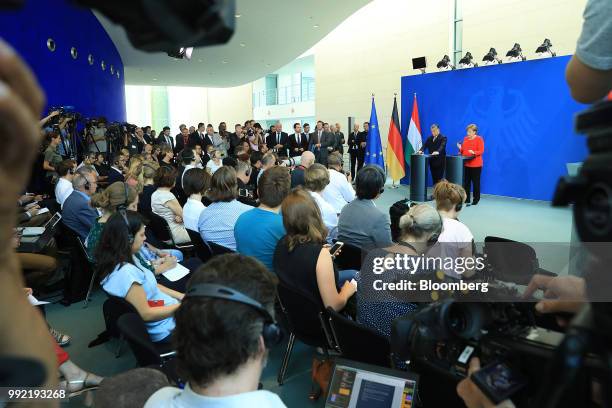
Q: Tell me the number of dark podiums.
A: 2